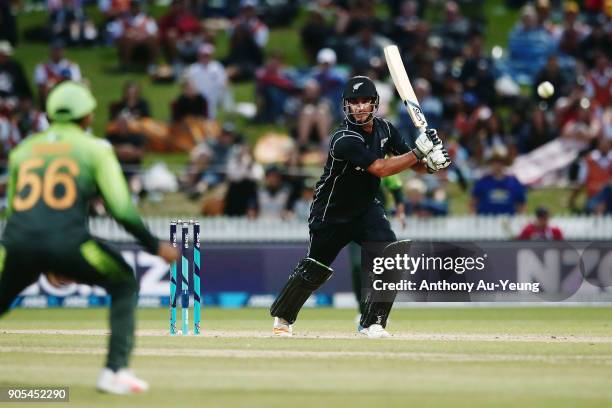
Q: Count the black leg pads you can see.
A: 2